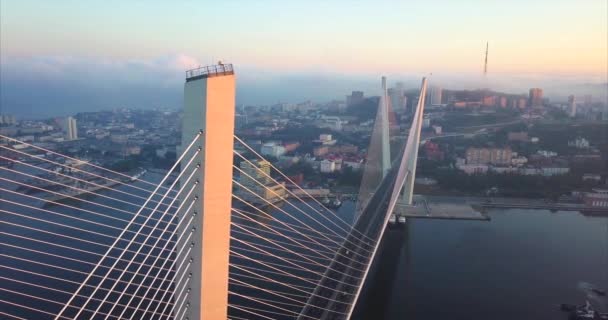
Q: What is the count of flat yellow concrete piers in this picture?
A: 1